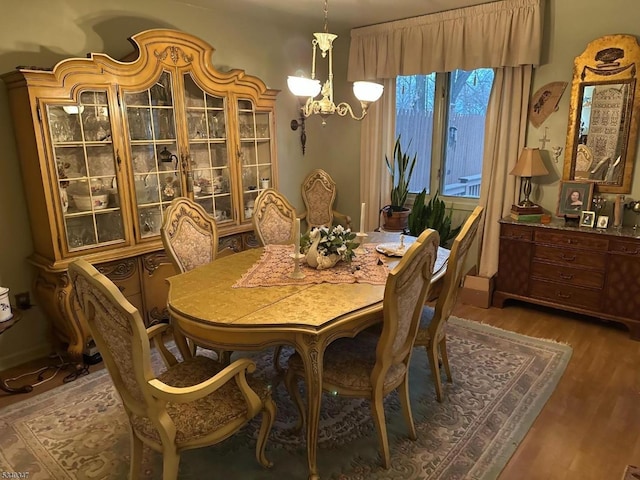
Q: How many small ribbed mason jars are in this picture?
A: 0